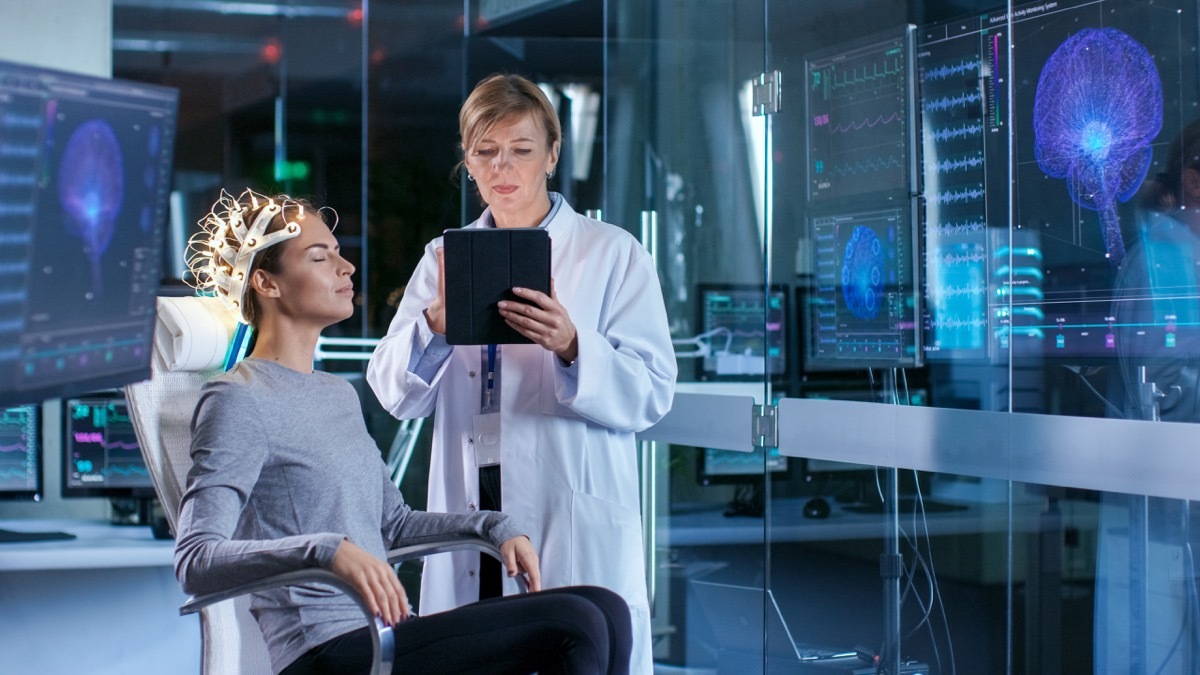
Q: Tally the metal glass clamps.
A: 2